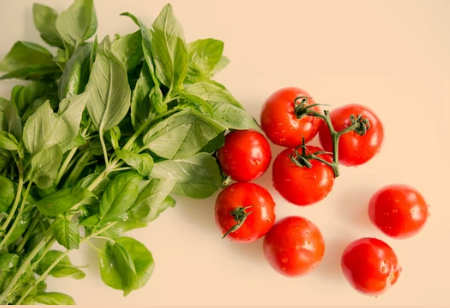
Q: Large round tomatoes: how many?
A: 8